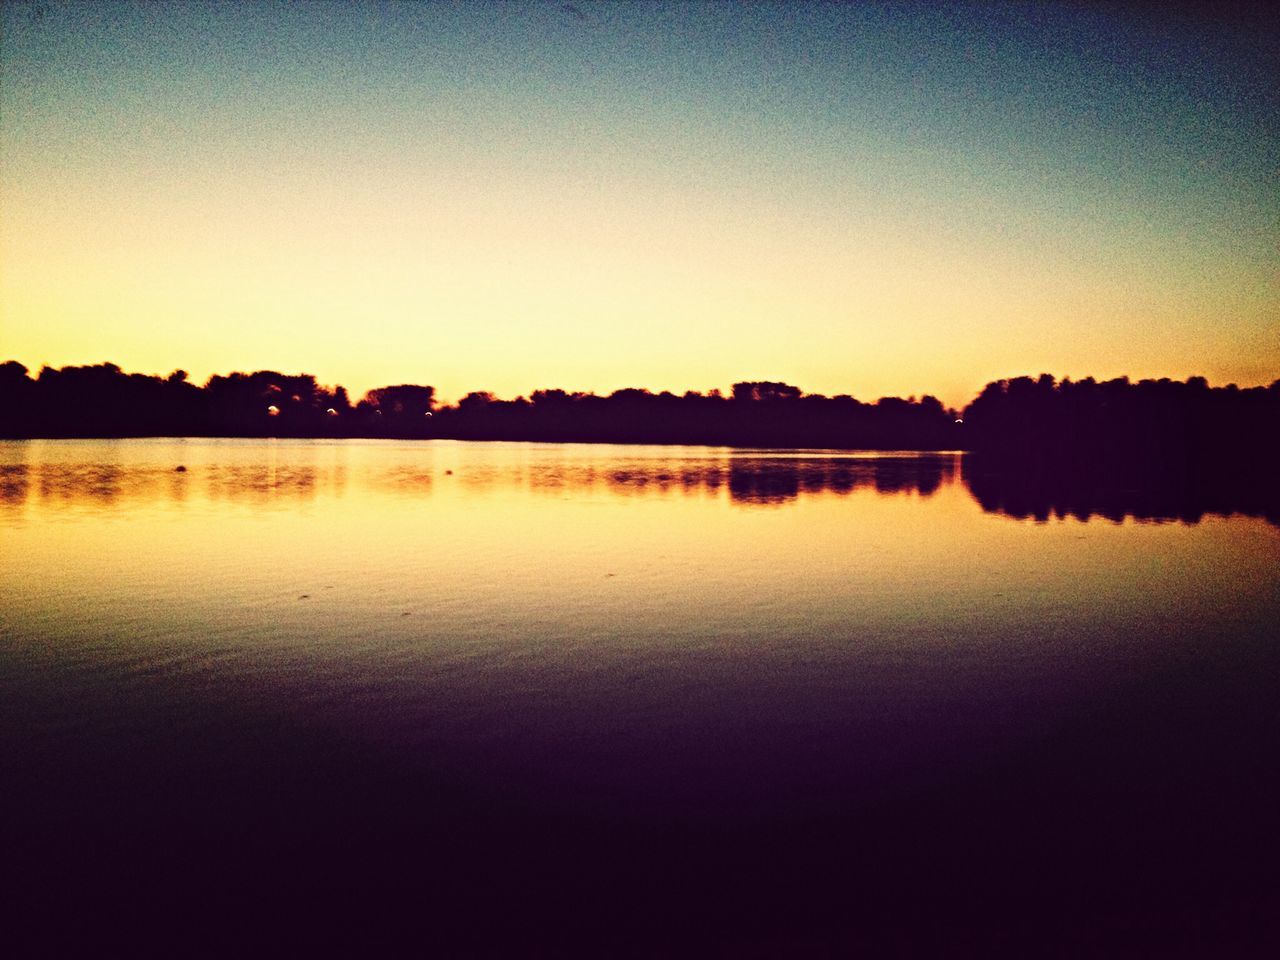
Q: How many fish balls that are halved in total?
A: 0